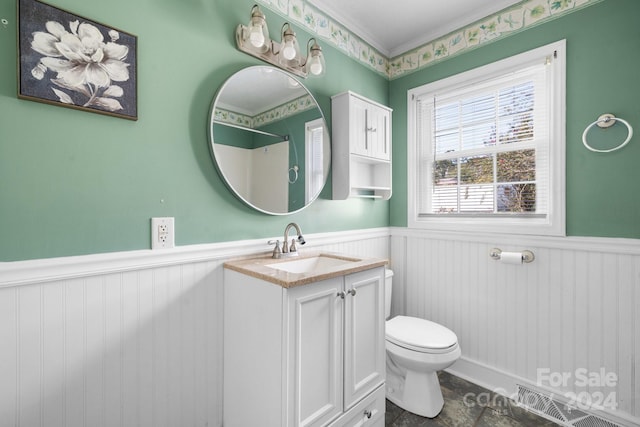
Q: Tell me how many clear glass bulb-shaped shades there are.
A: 3